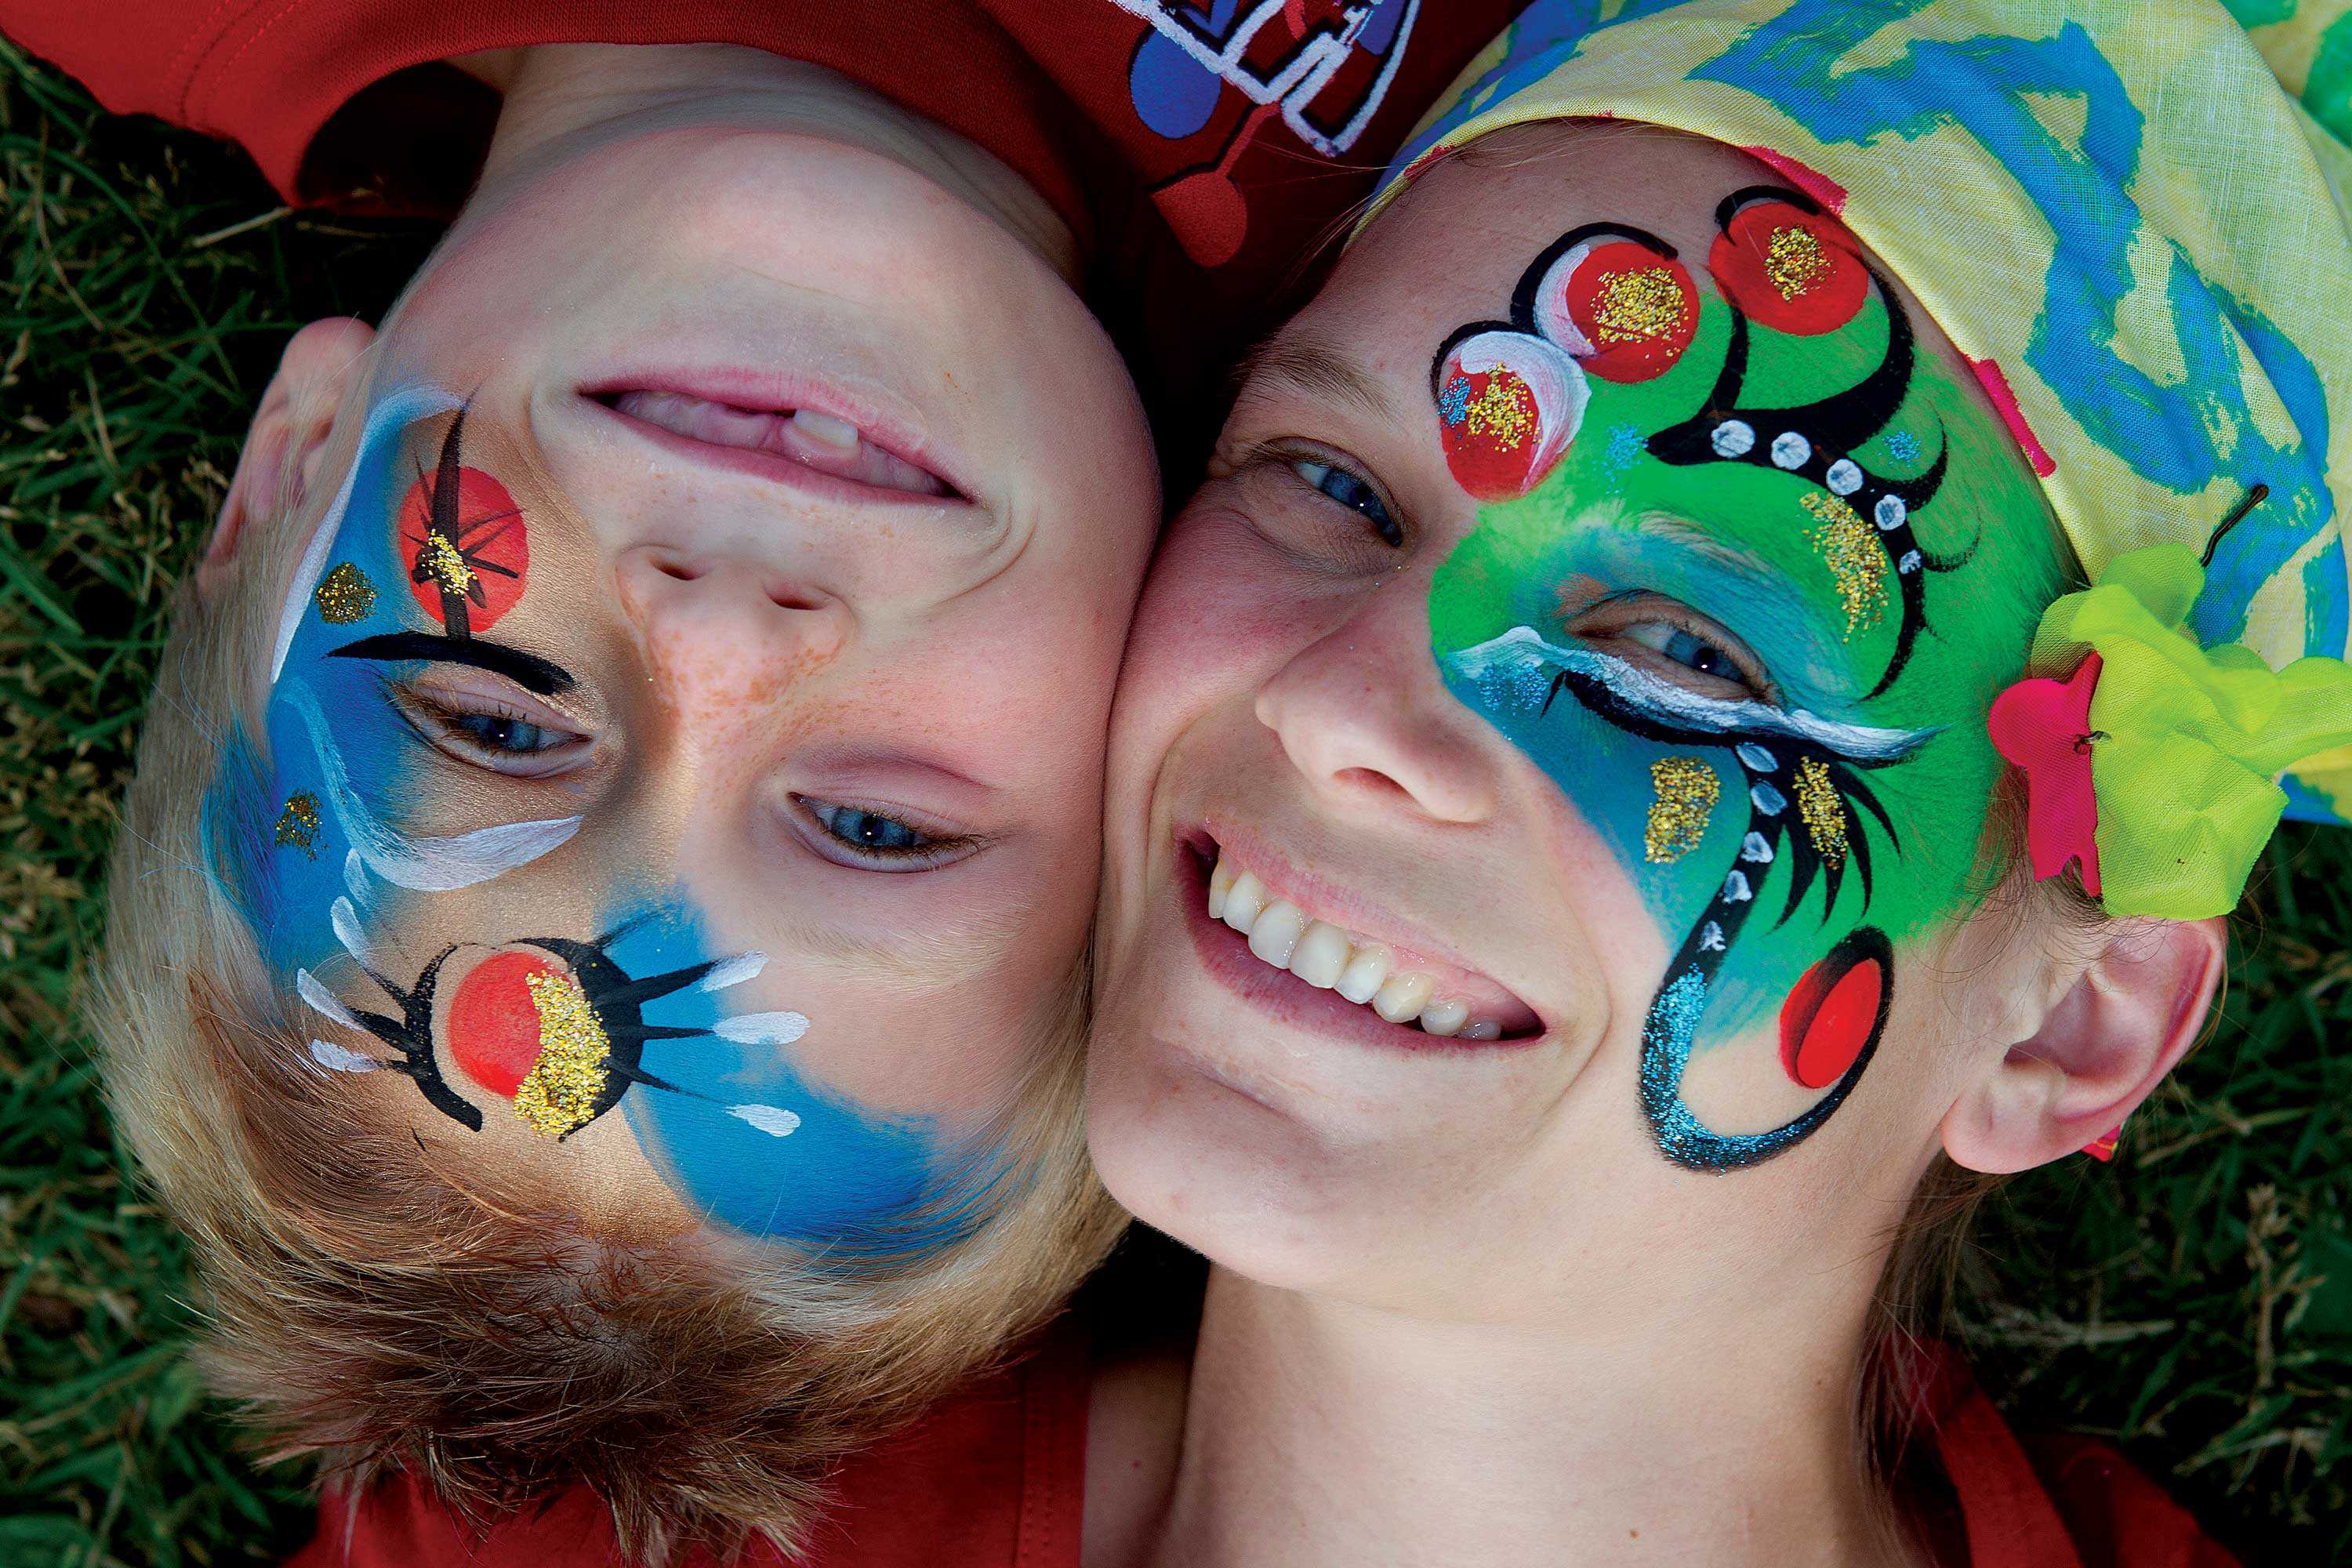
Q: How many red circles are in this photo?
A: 6